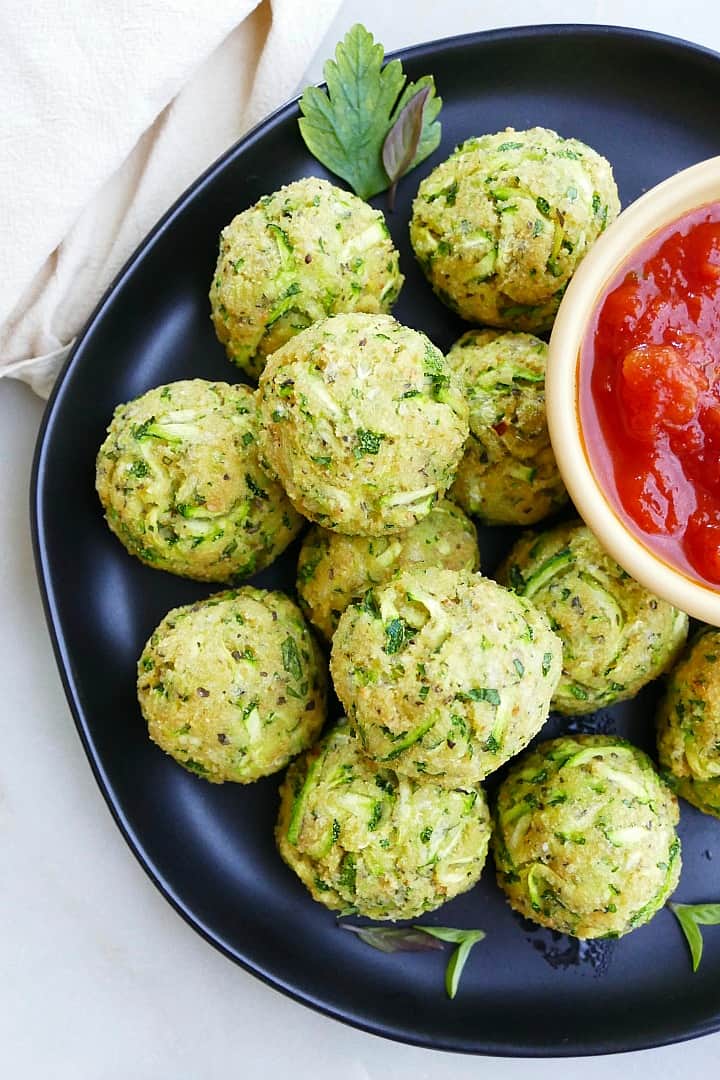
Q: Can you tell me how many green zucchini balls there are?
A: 12